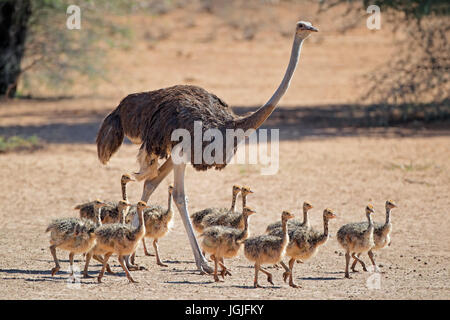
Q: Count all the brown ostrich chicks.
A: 13